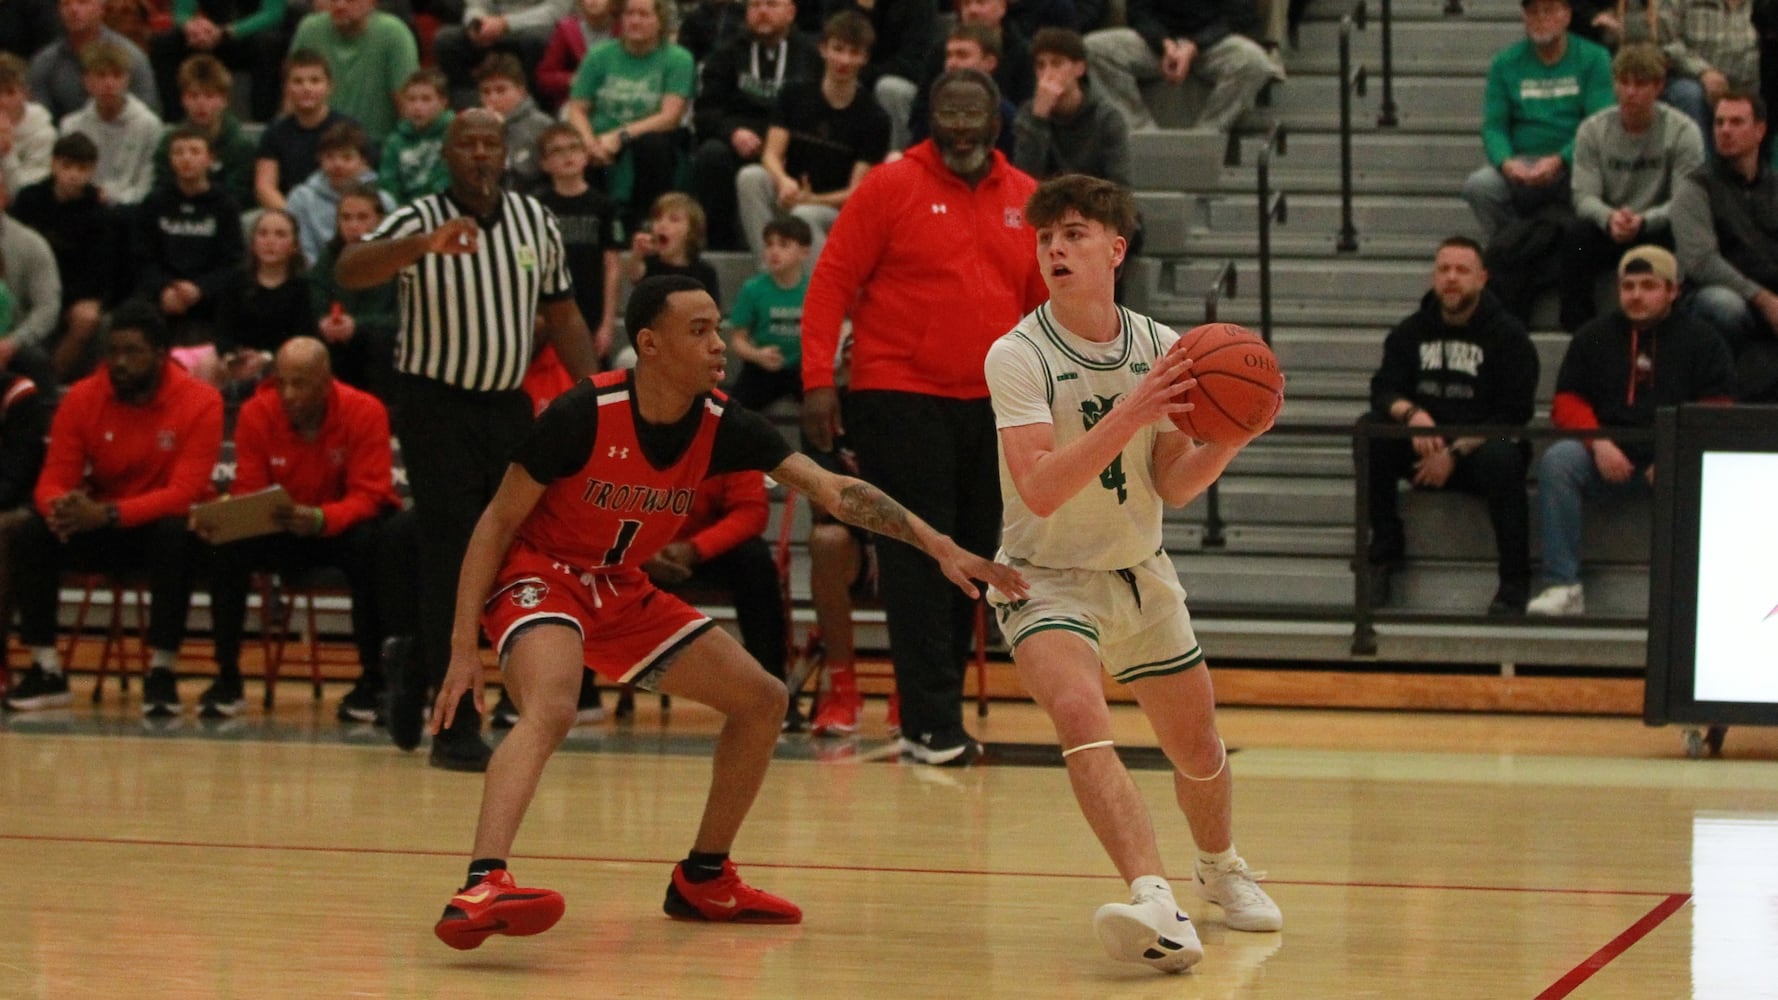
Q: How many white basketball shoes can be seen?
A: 2